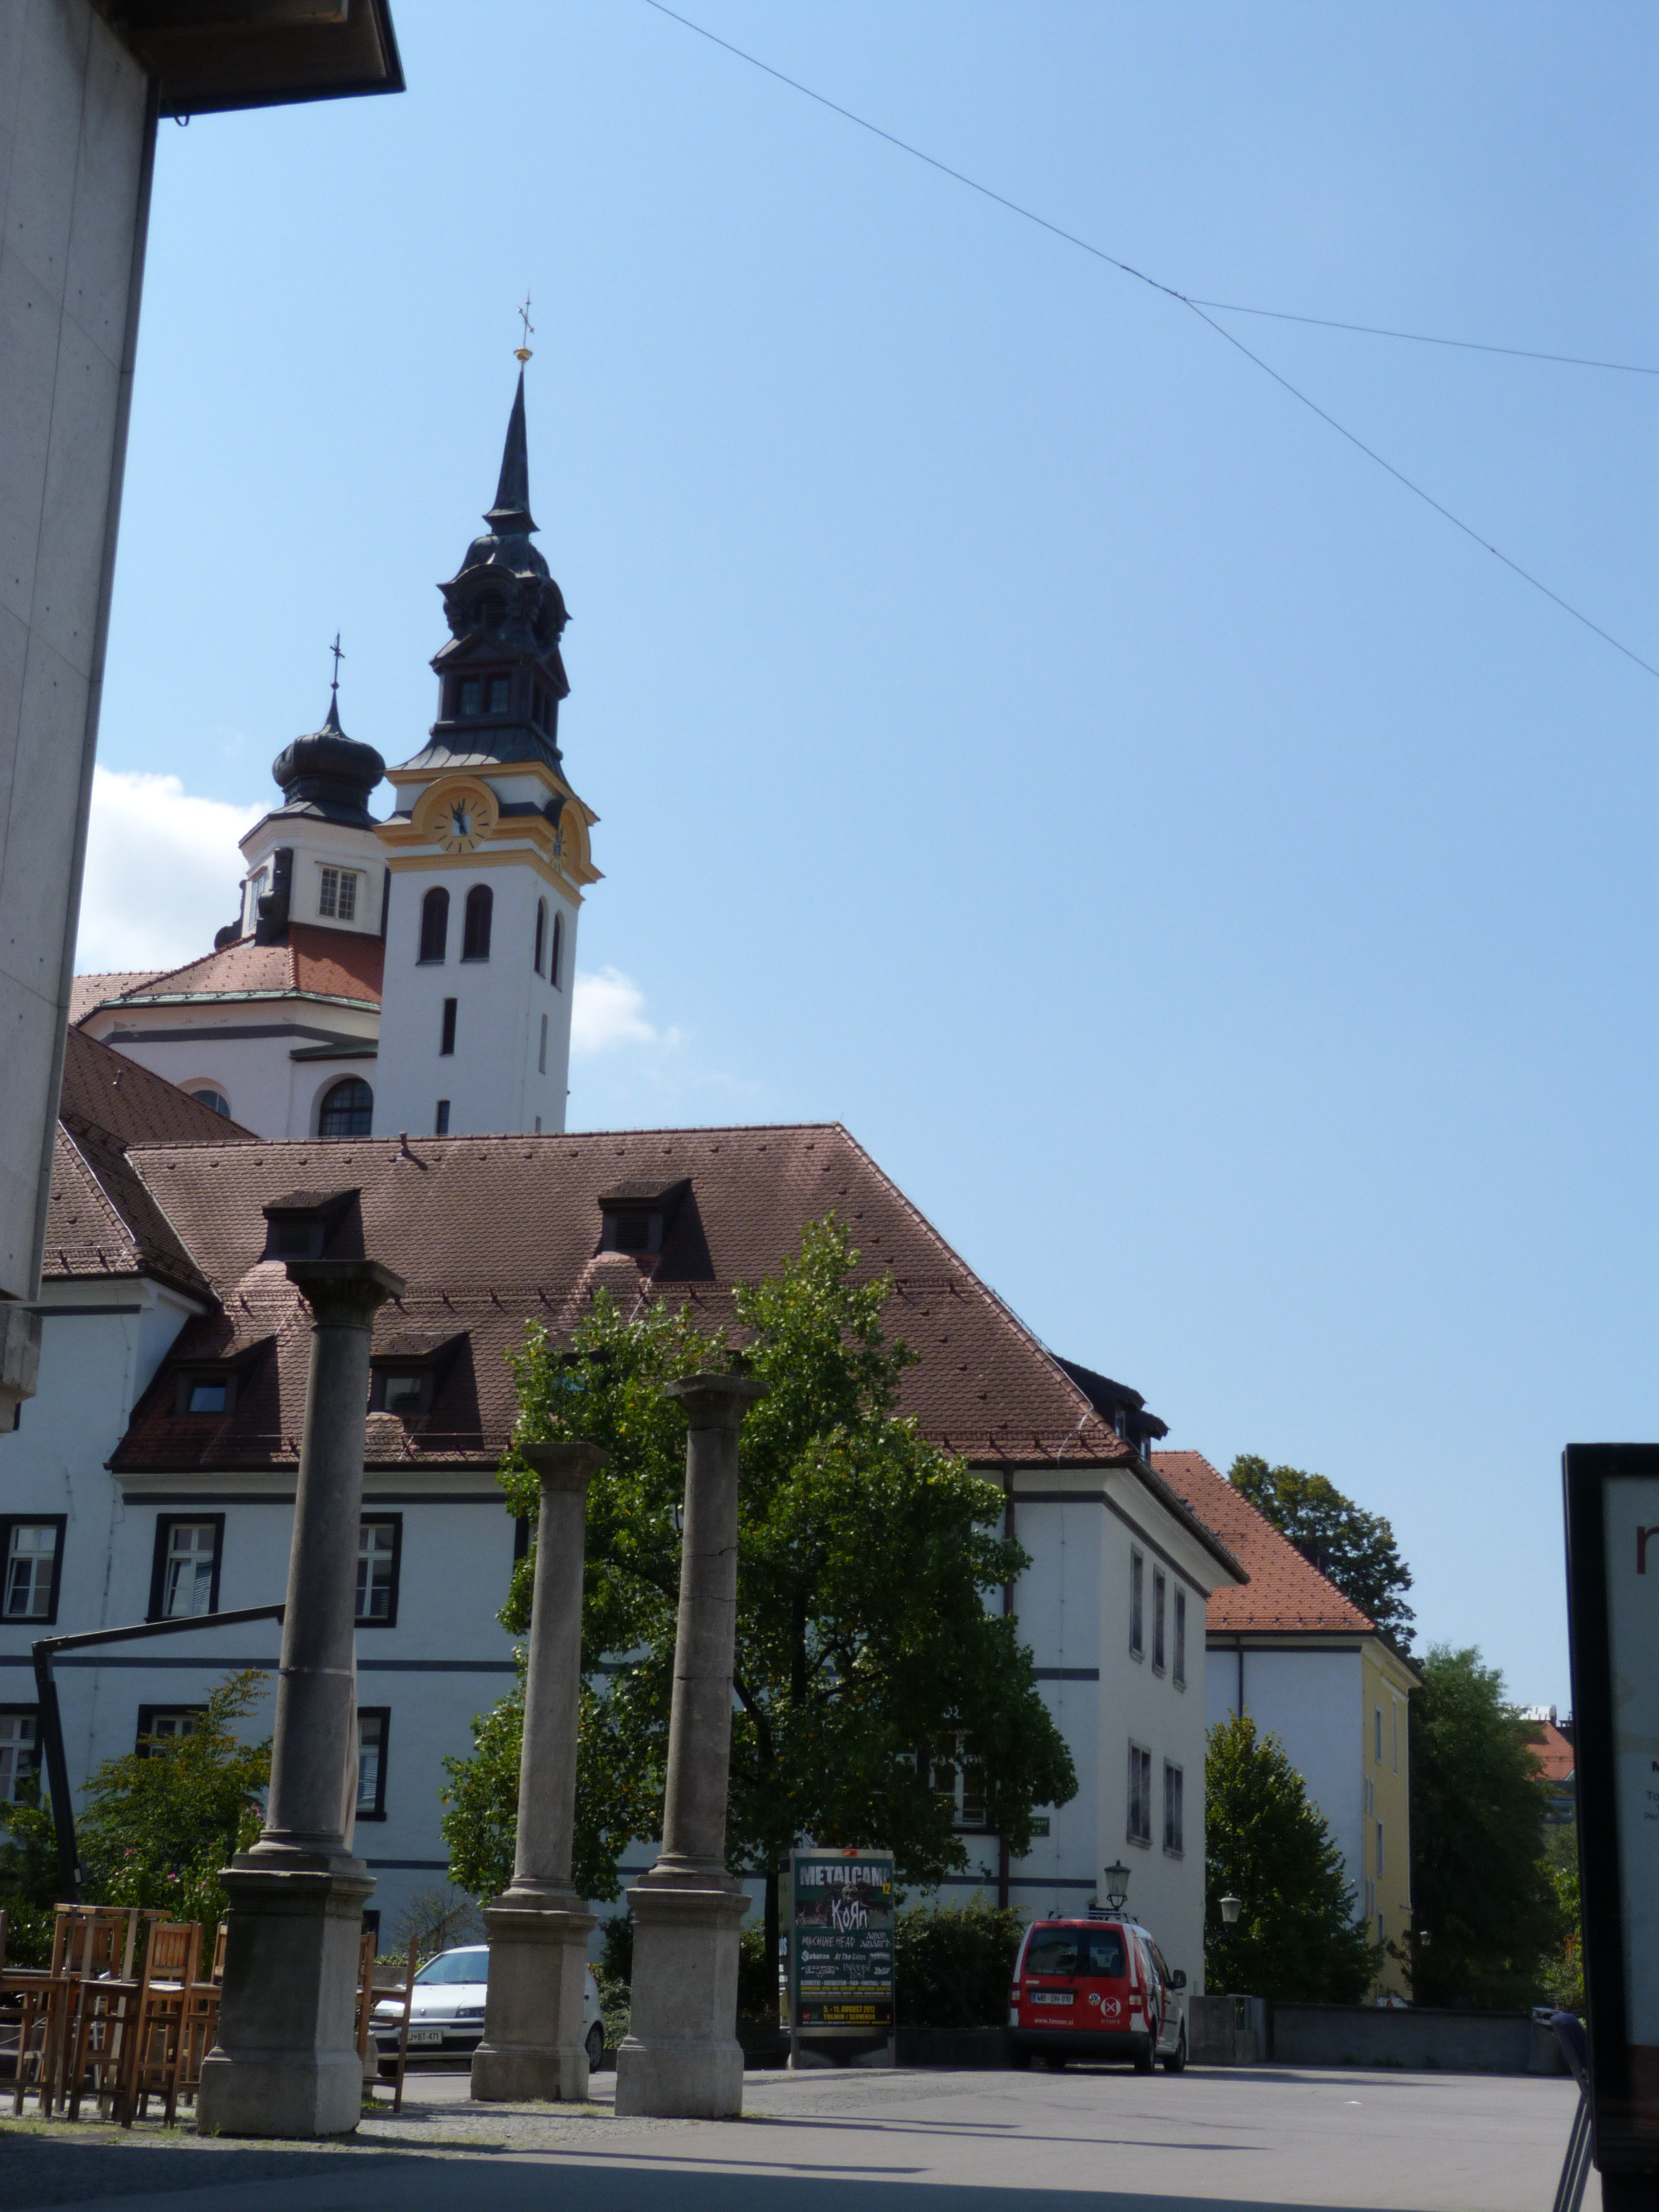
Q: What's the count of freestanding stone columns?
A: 3